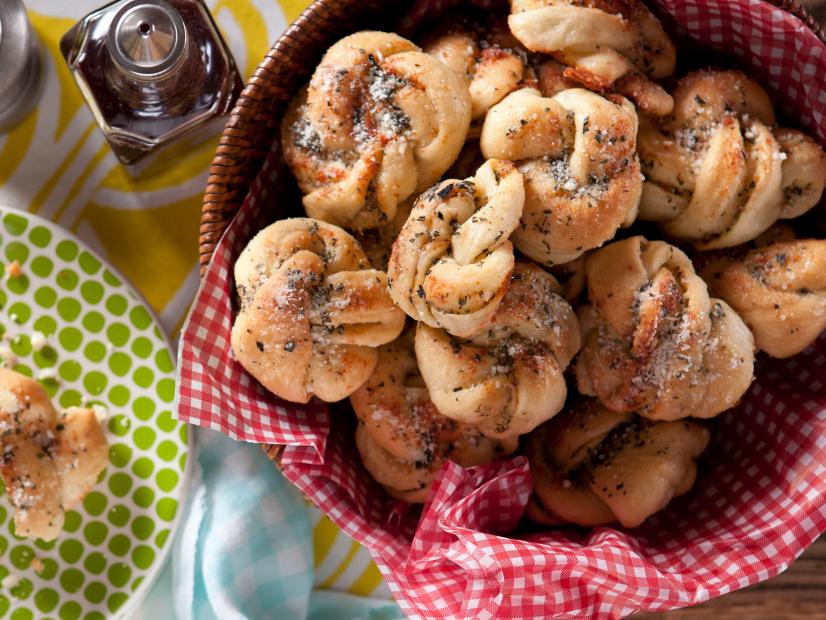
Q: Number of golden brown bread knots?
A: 13